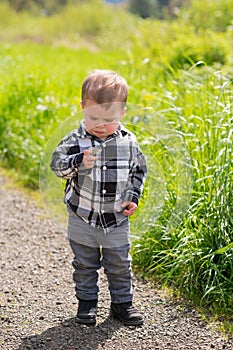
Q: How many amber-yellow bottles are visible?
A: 0